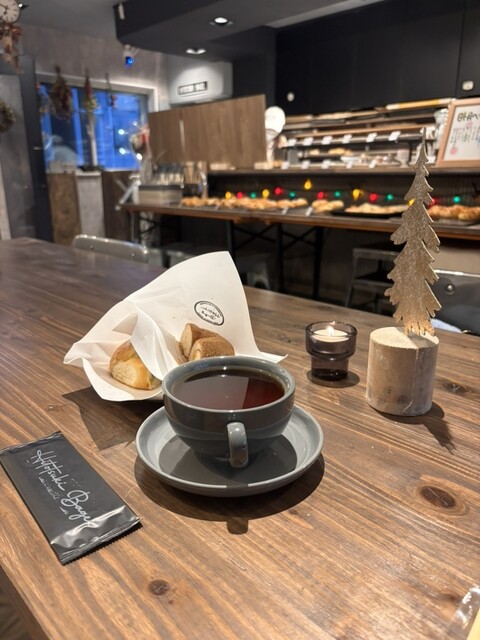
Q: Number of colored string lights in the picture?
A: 15